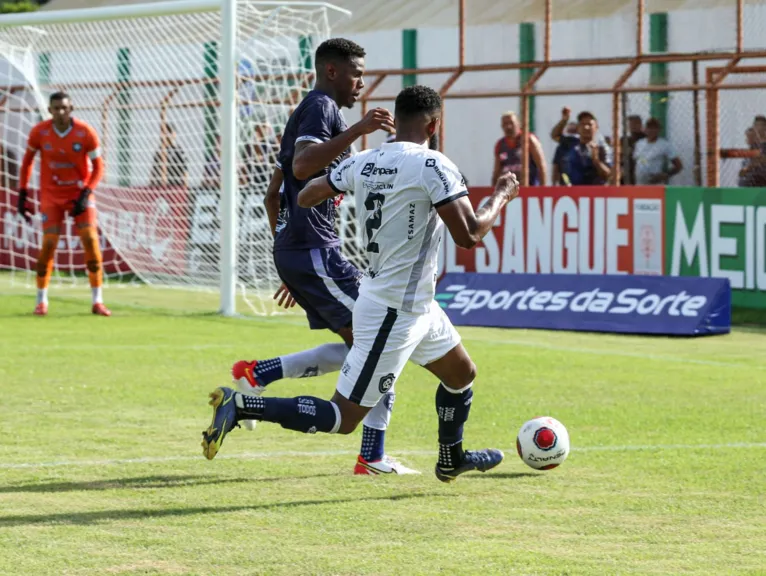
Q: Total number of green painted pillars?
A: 7